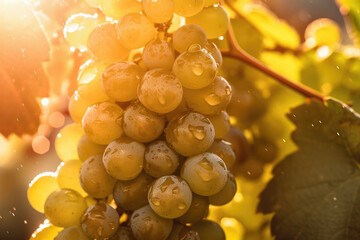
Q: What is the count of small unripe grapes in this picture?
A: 0